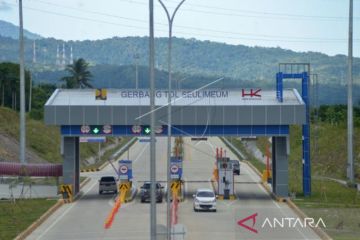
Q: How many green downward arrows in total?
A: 2